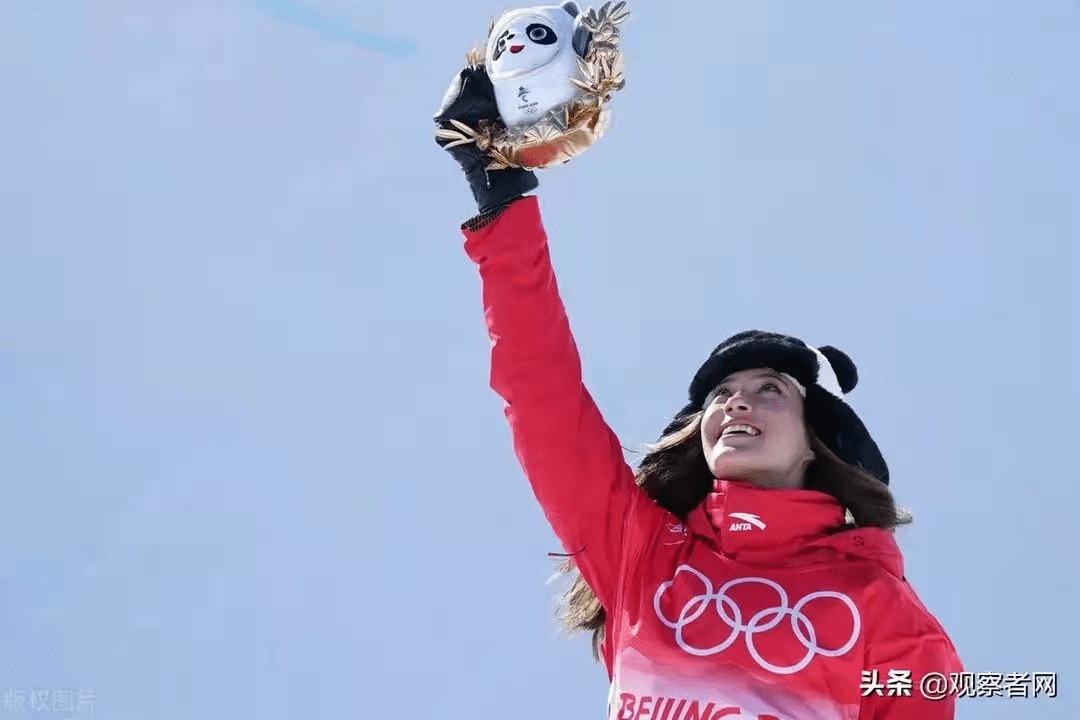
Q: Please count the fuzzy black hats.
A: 1